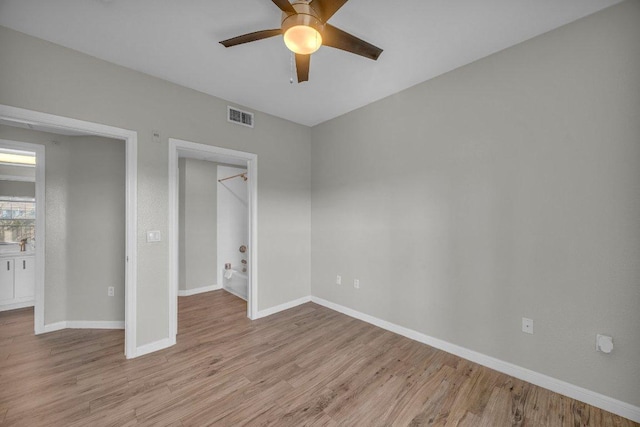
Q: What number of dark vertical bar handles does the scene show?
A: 2